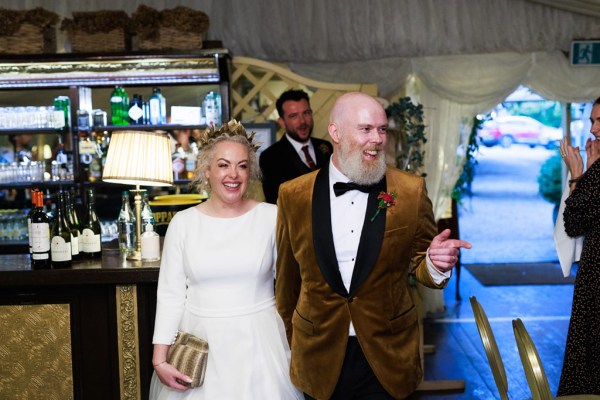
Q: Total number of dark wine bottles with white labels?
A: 6